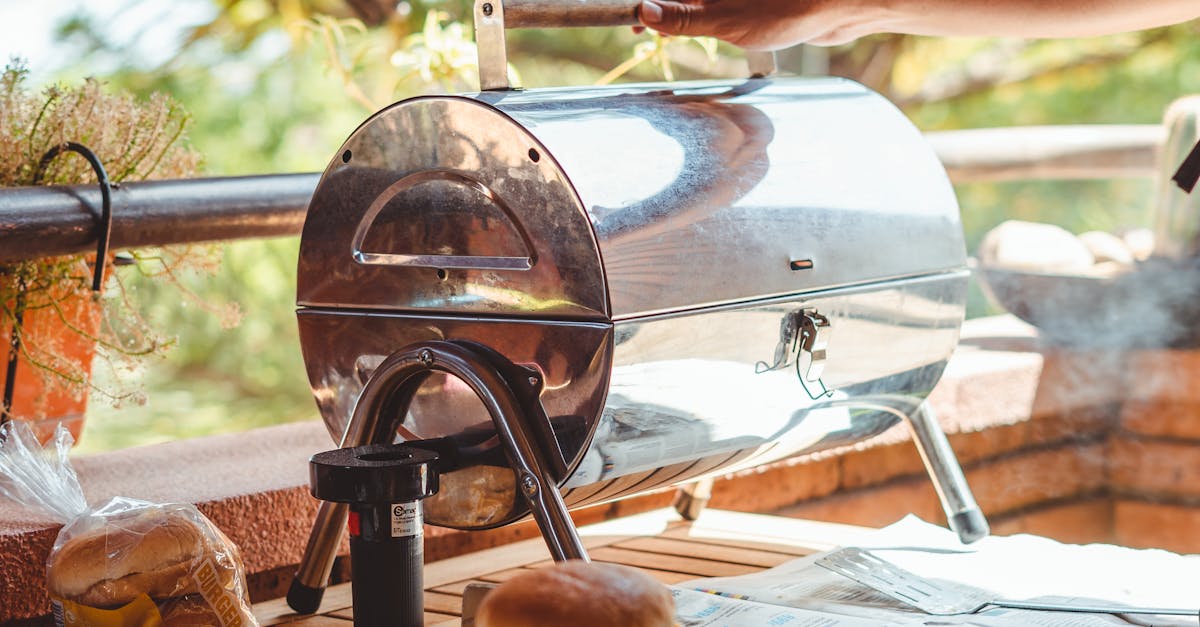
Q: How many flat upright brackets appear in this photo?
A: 2